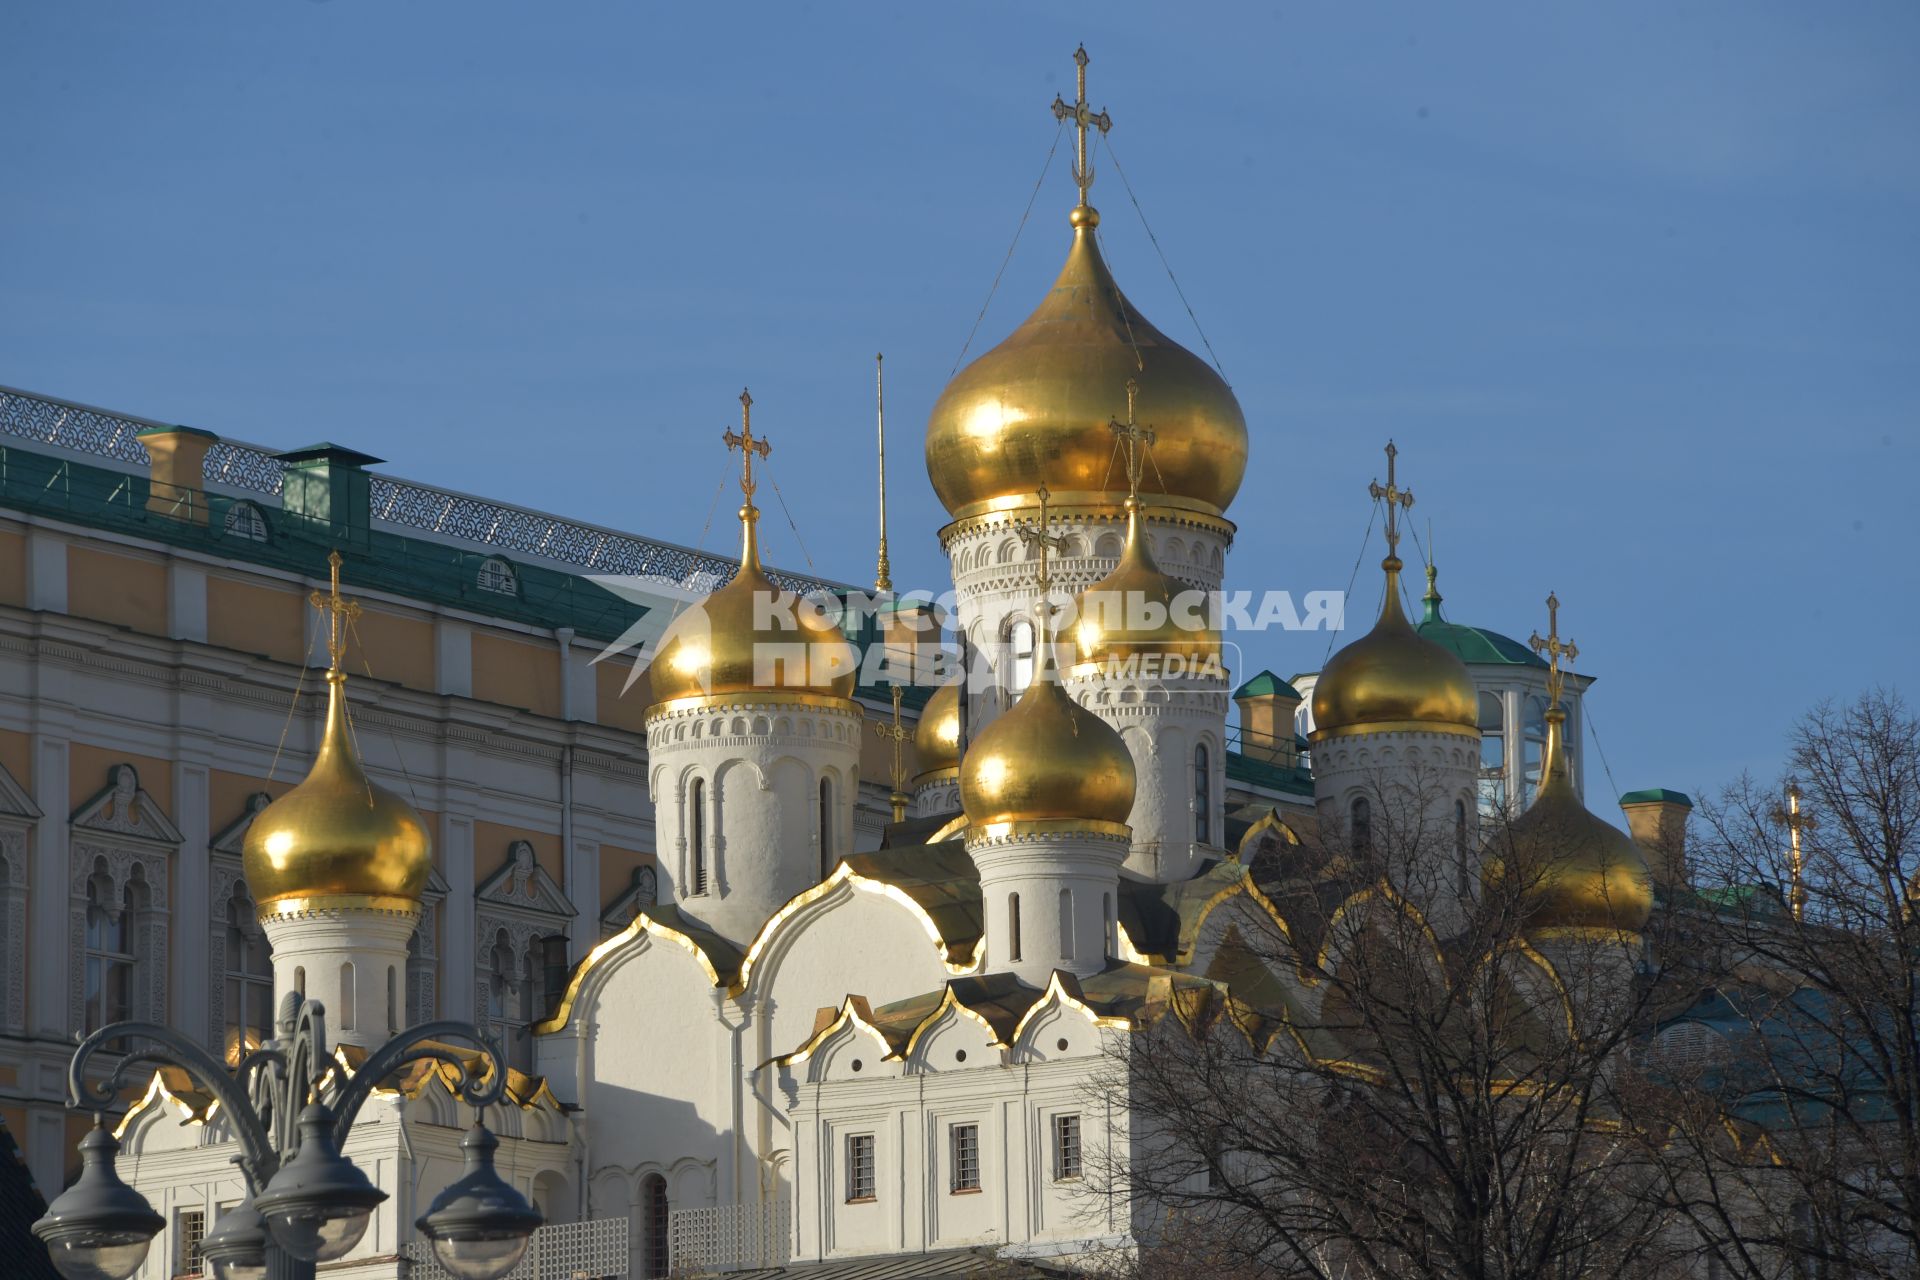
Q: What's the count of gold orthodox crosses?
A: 9